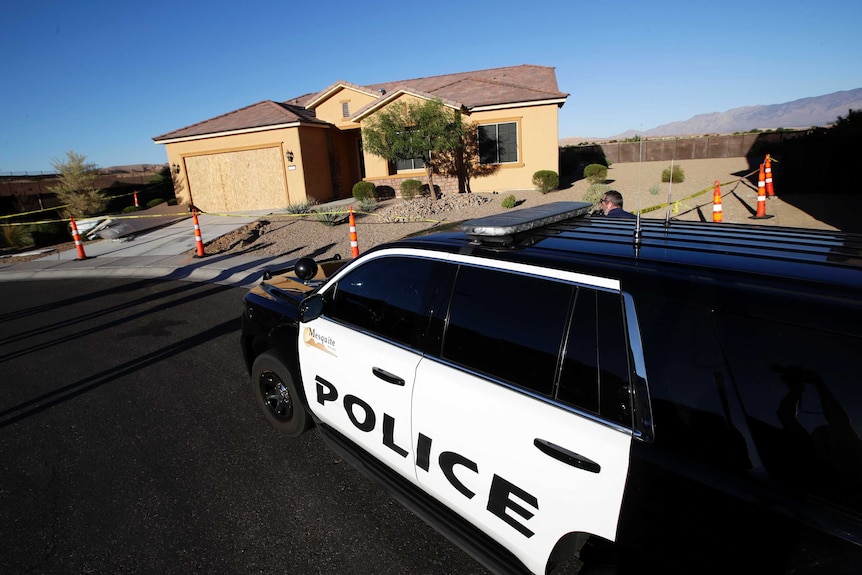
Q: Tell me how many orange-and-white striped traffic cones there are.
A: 7